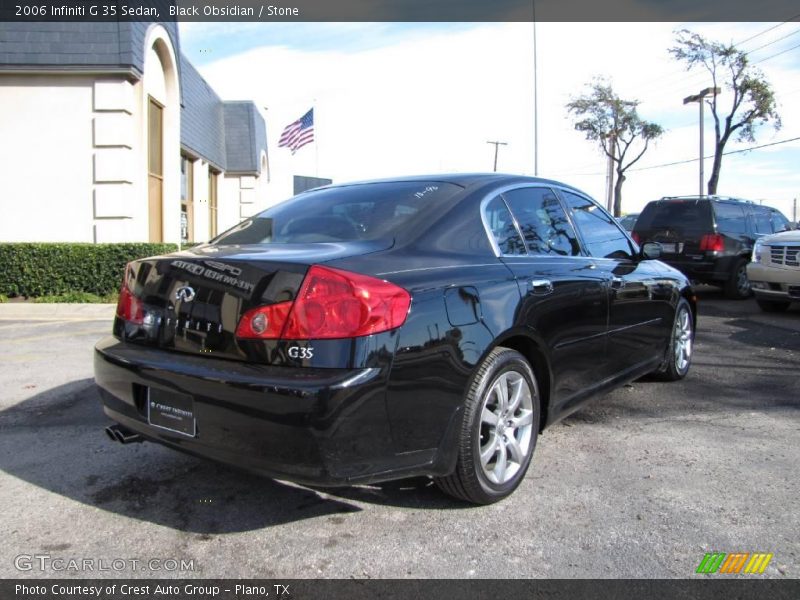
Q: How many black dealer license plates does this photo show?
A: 1